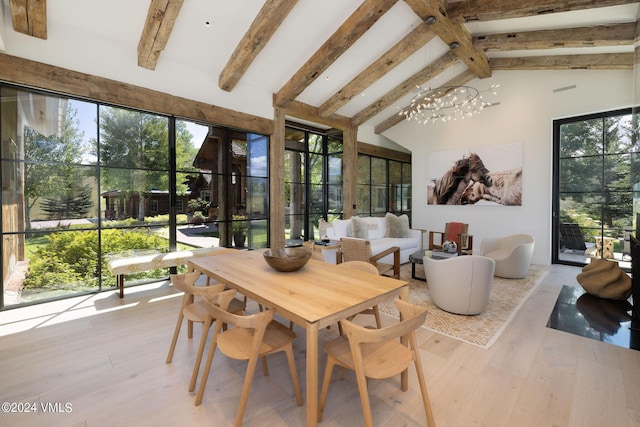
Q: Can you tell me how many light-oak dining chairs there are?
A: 6